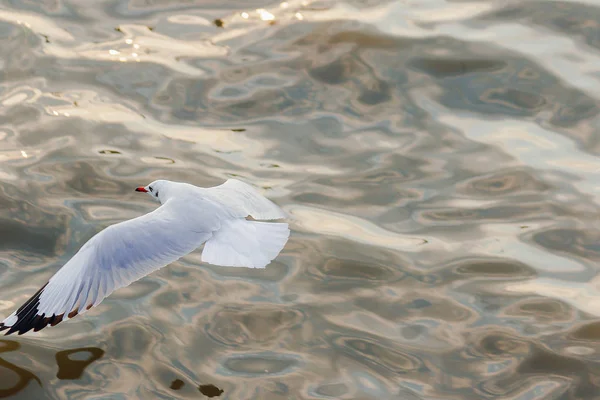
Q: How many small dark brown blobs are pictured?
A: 2